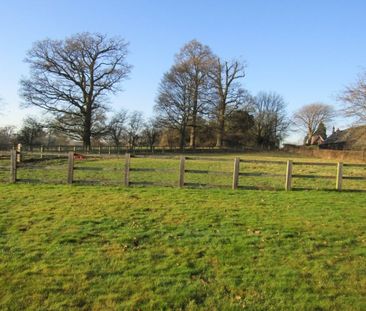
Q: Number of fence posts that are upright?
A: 7